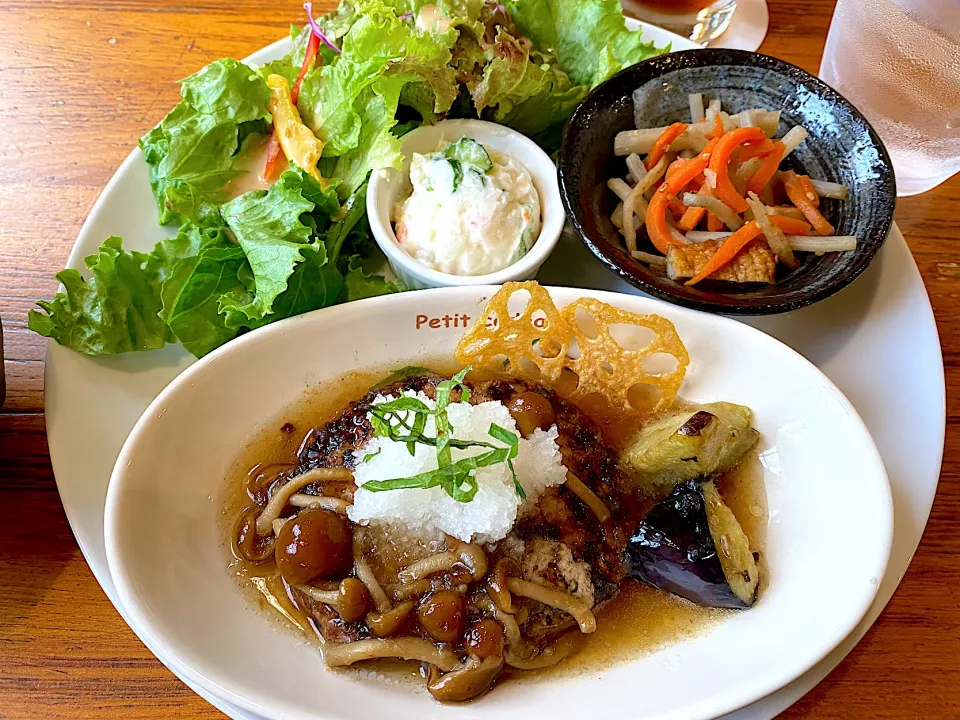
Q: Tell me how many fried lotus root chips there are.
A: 2